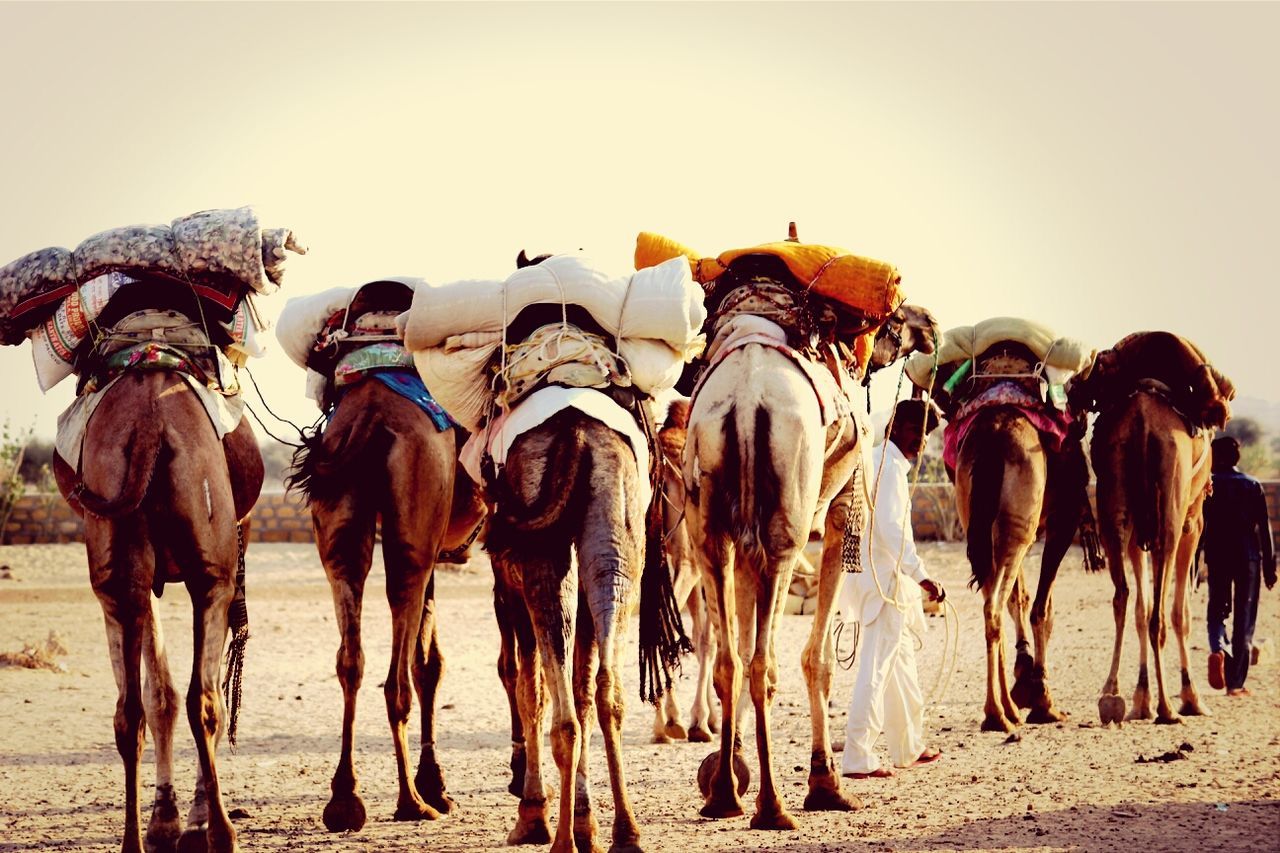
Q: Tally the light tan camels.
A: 1